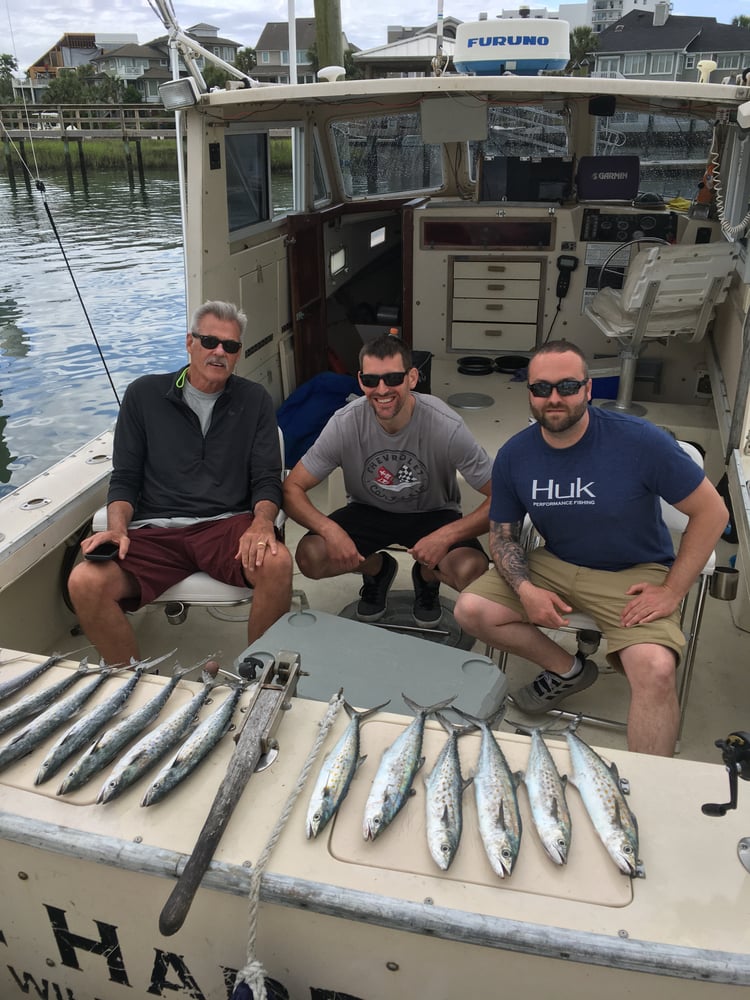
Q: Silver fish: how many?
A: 13